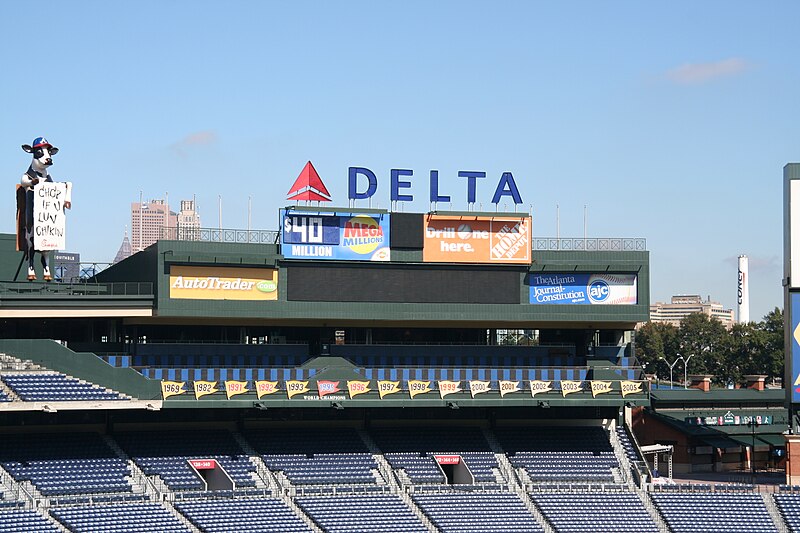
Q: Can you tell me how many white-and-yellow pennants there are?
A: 15